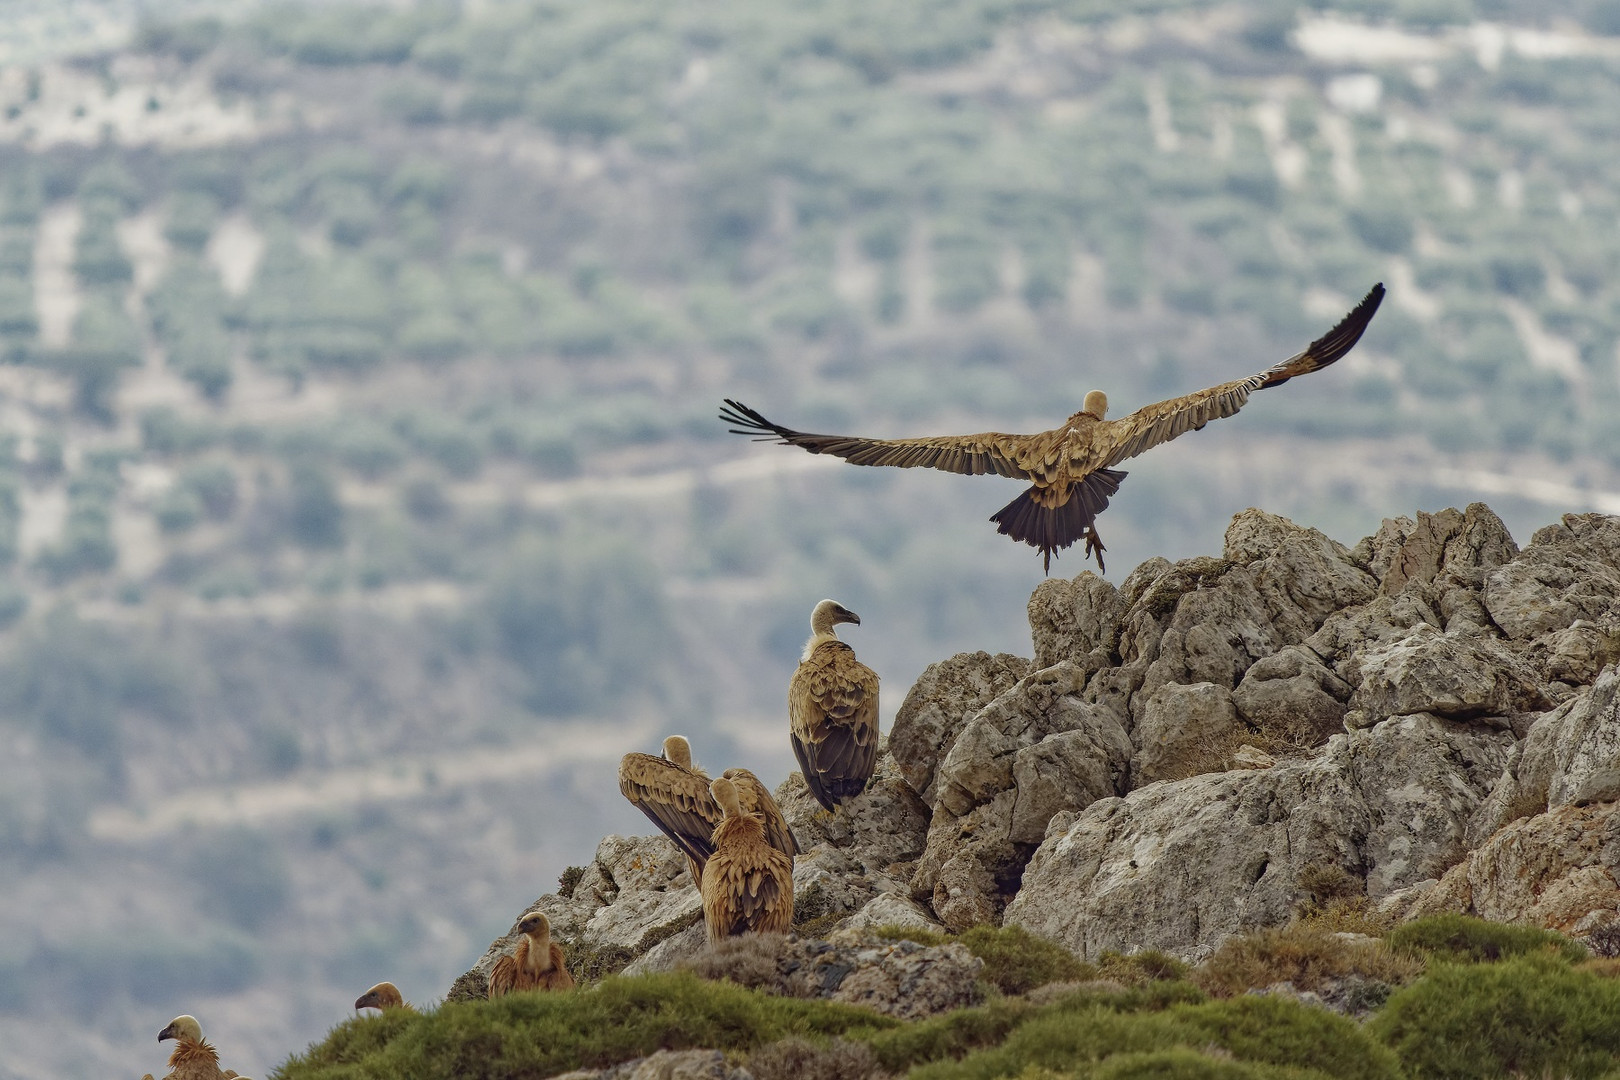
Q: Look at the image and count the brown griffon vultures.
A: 7